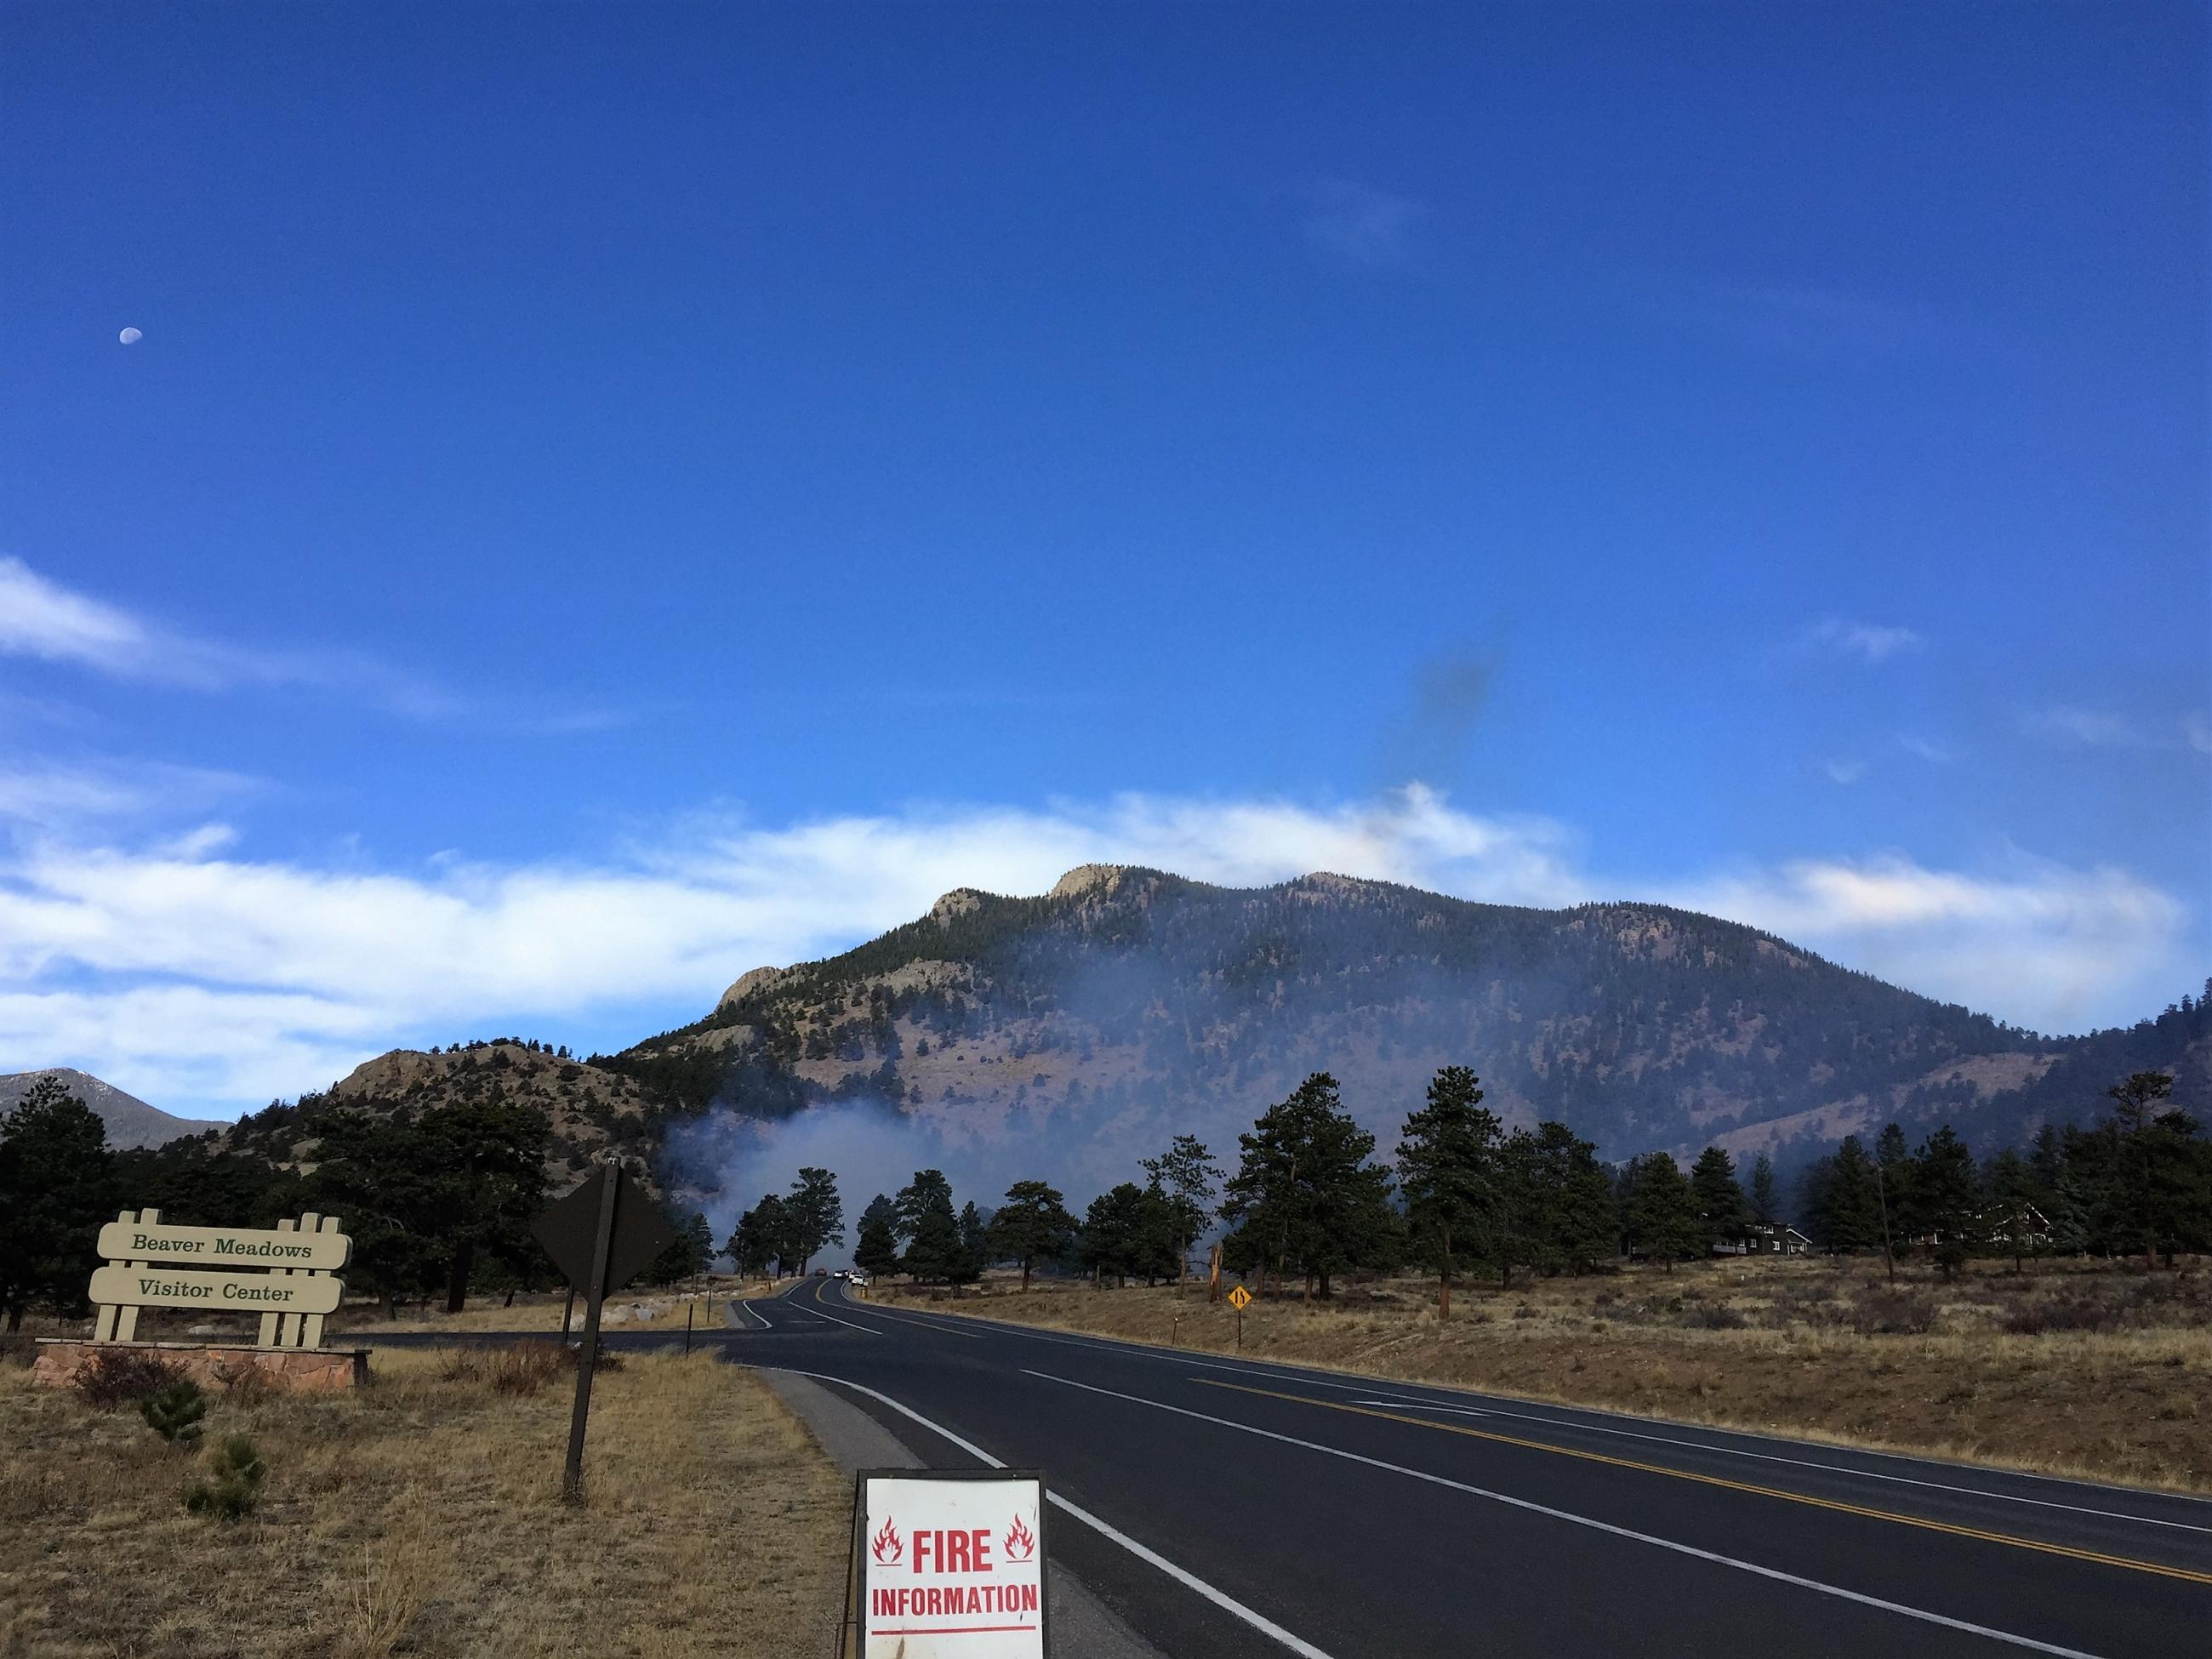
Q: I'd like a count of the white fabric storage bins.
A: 0